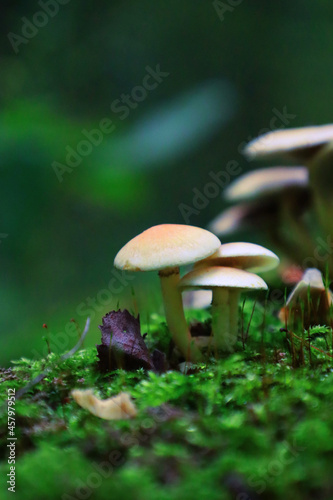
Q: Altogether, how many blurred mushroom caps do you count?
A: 3